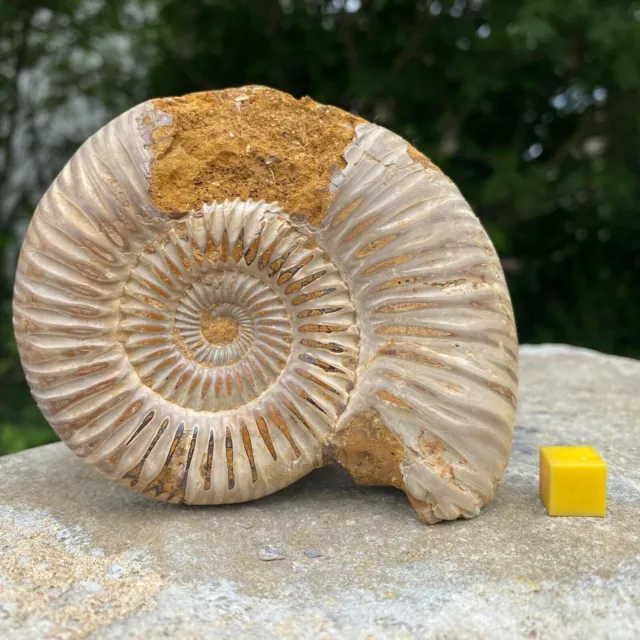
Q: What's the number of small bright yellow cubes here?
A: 1